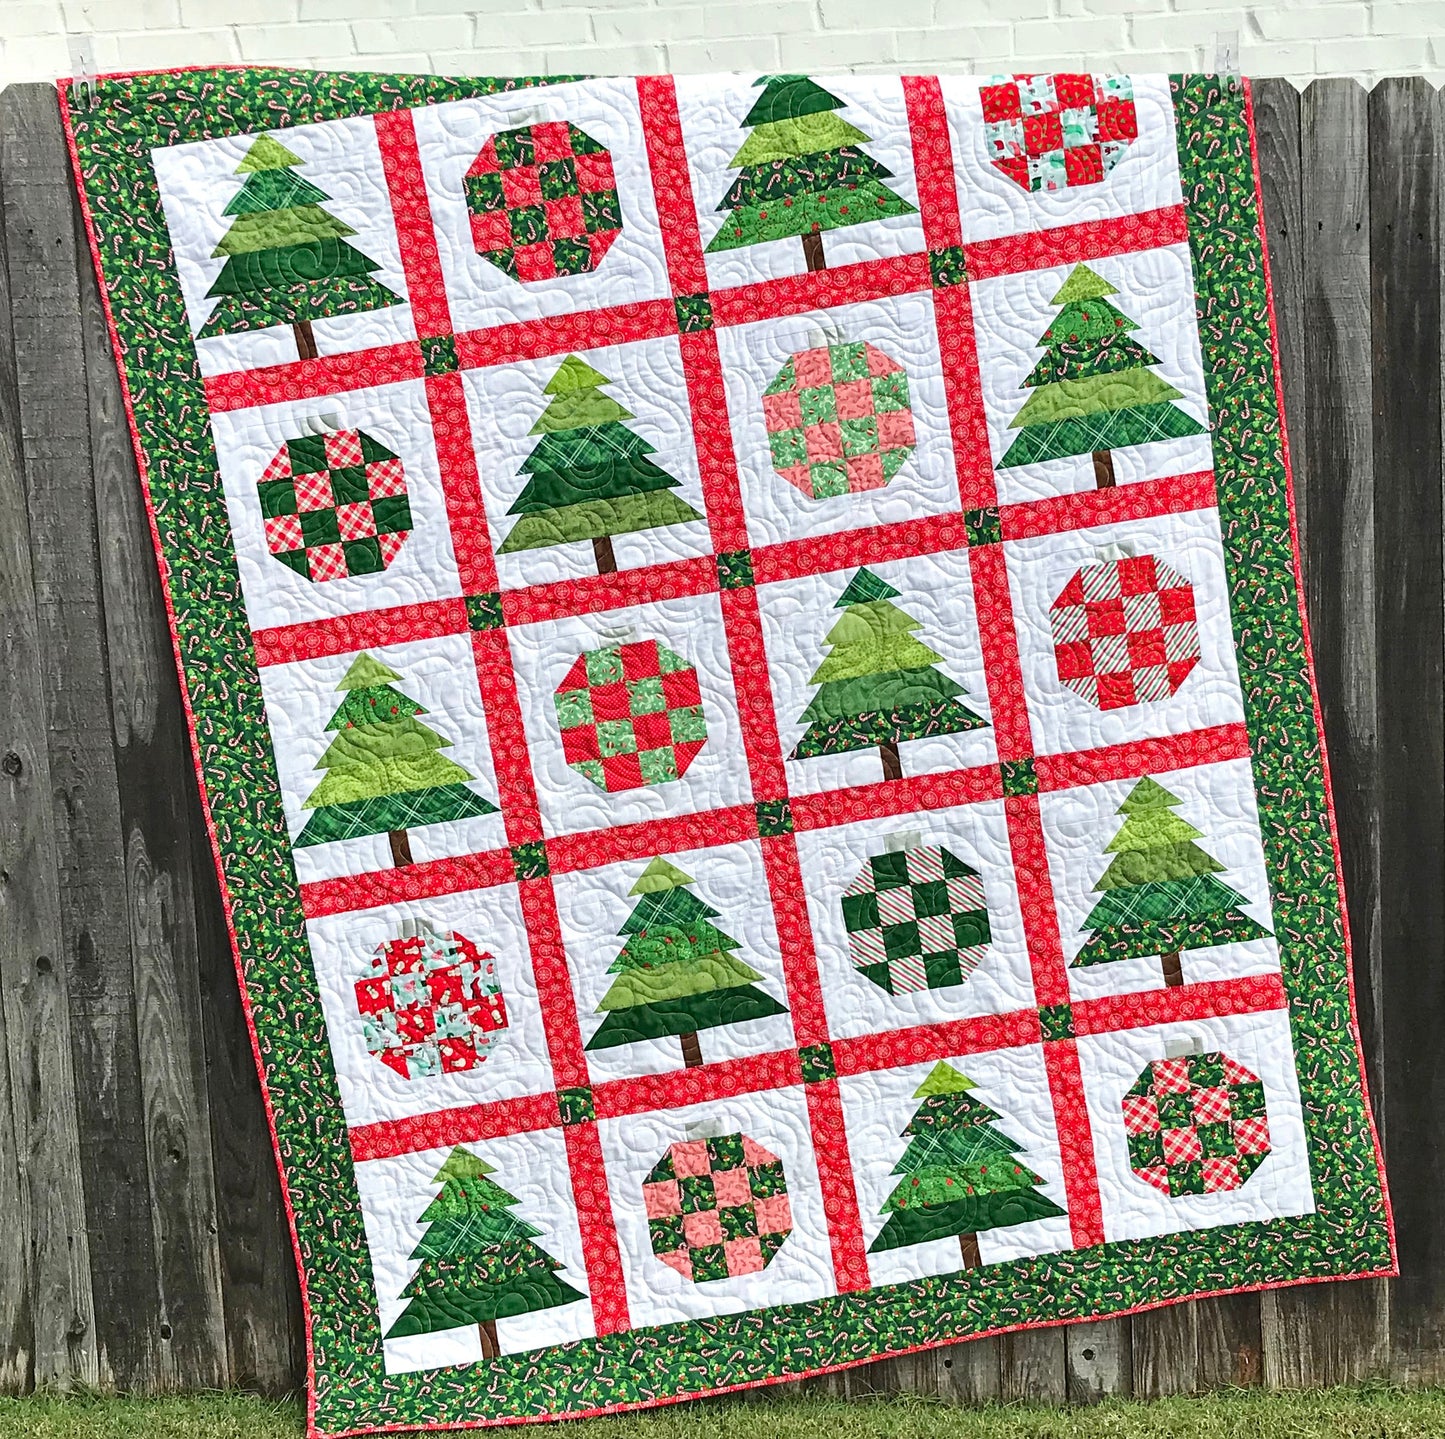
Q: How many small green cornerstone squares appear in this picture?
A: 12